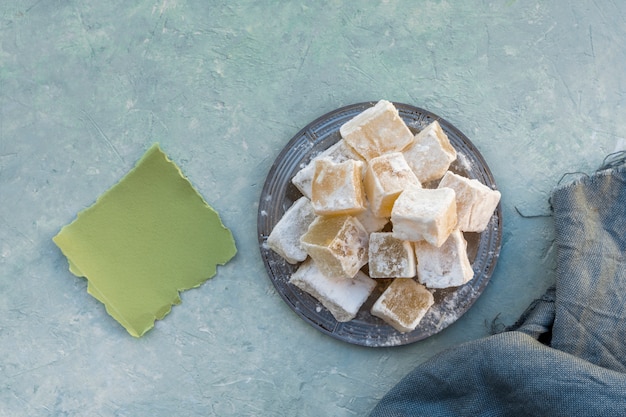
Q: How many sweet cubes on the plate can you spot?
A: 14